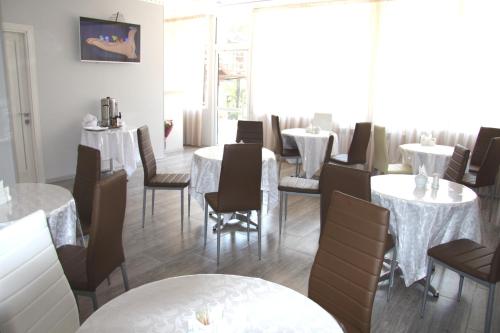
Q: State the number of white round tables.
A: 6